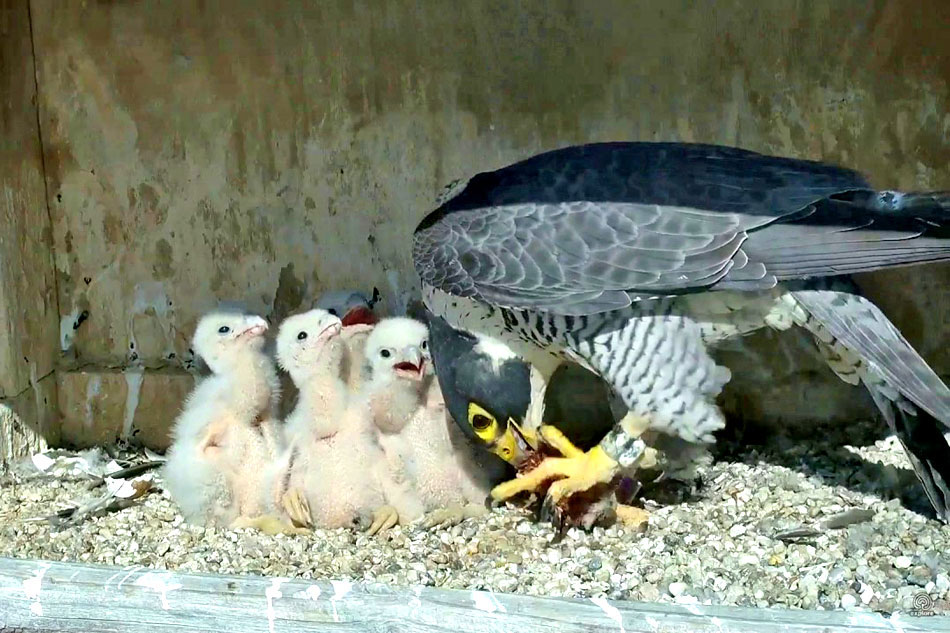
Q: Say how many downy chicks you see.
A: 4